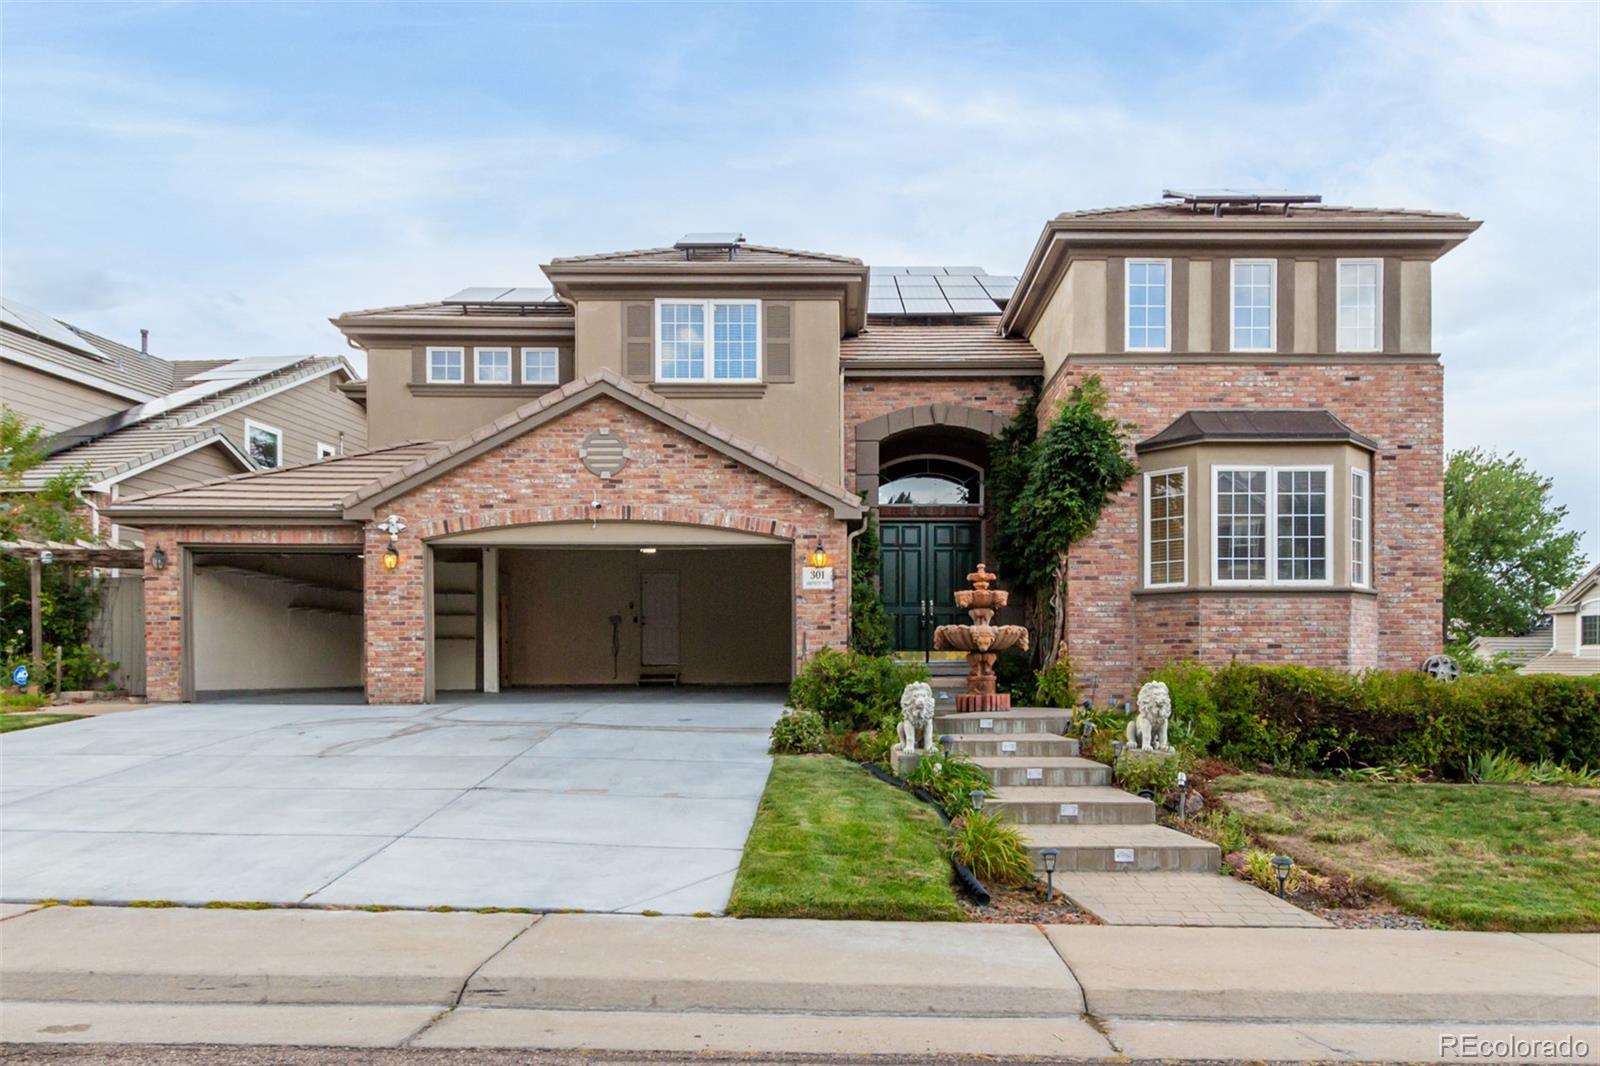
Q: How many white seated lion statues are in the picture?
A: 2